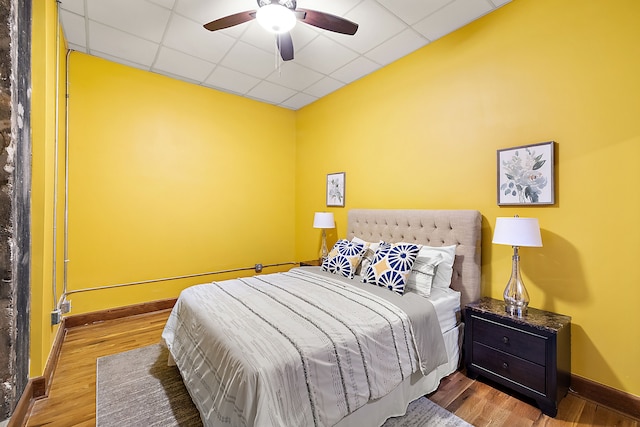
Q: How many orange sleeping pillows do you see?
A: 0